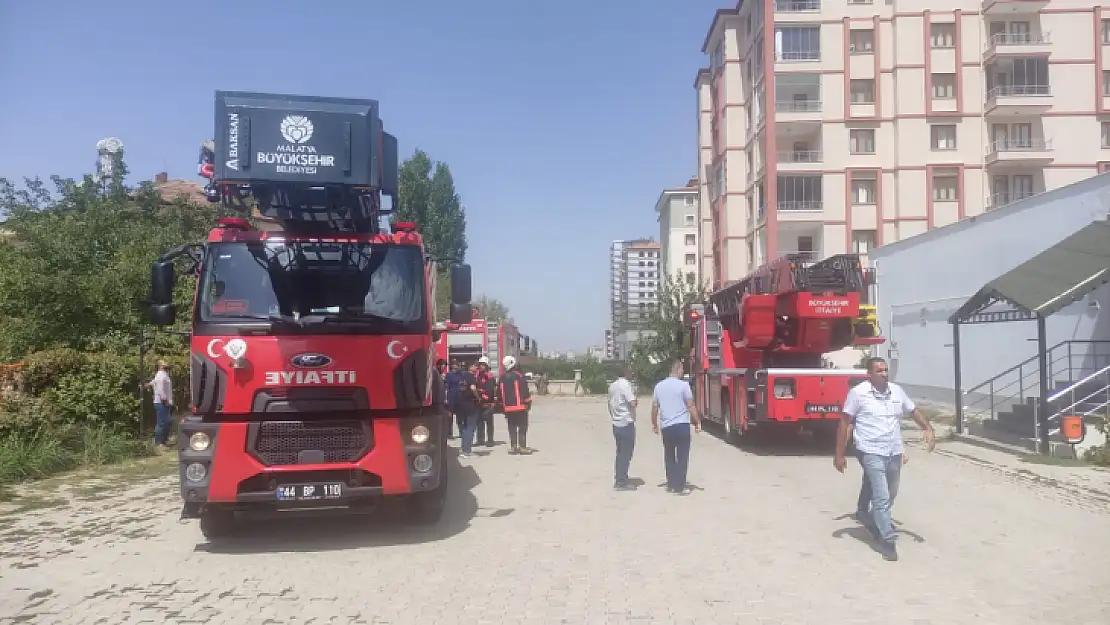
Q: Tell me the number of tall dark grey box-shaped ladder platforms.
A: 1